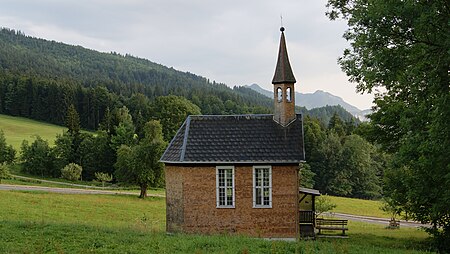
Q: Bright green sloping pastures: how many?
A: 1